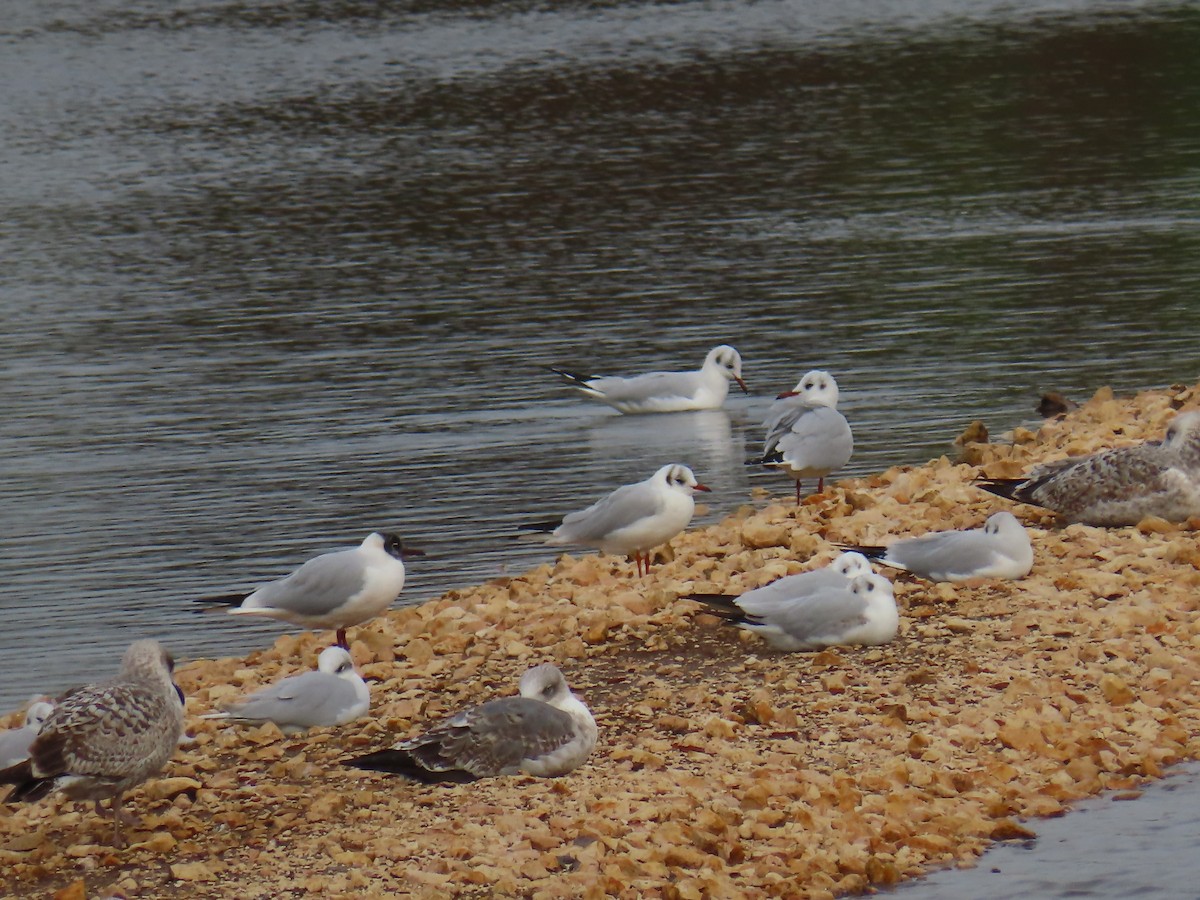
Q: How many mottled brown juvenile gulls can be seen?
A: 3